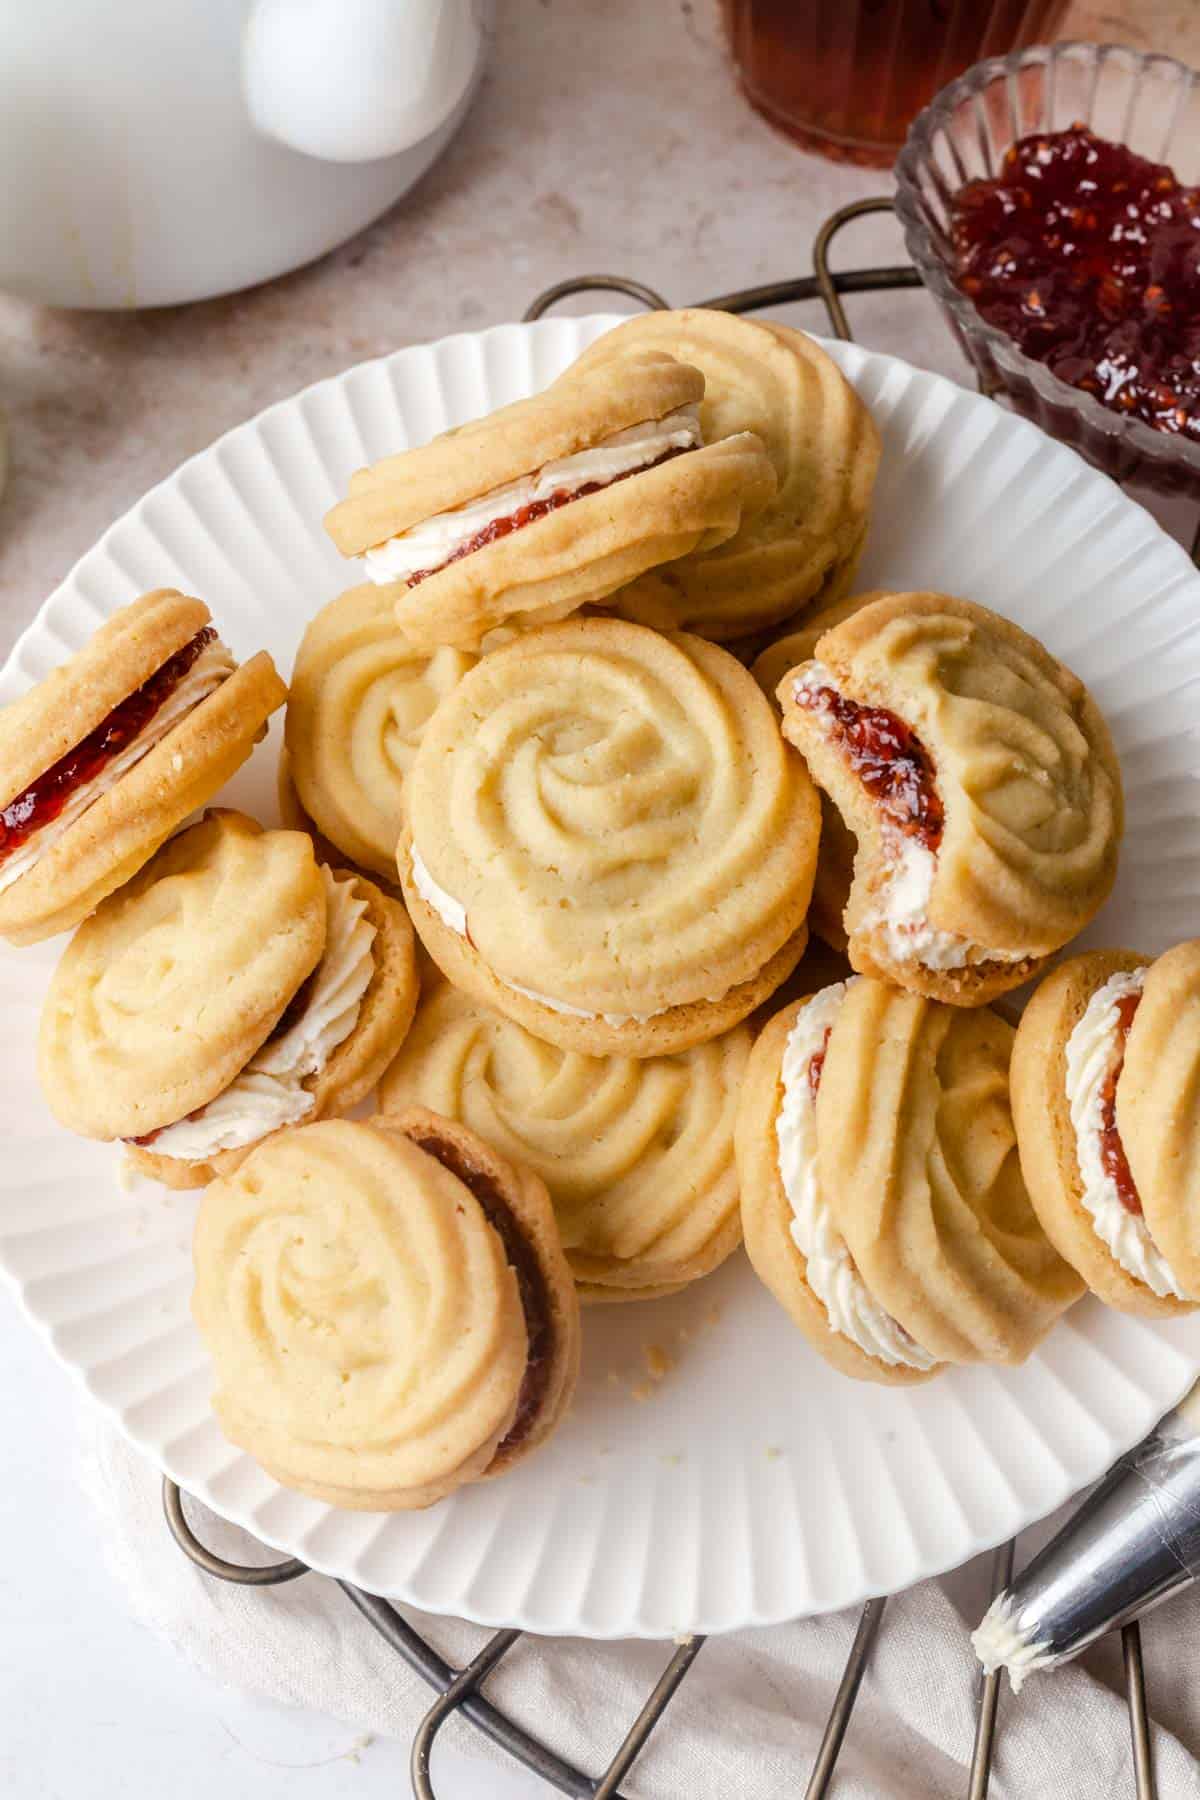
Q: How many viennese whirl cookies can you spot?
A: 12